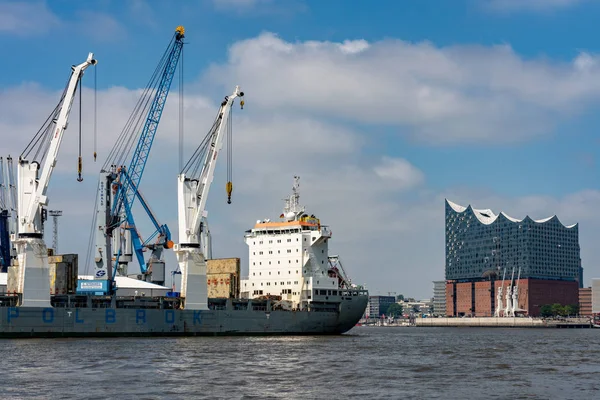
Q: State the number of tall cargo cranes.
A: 3